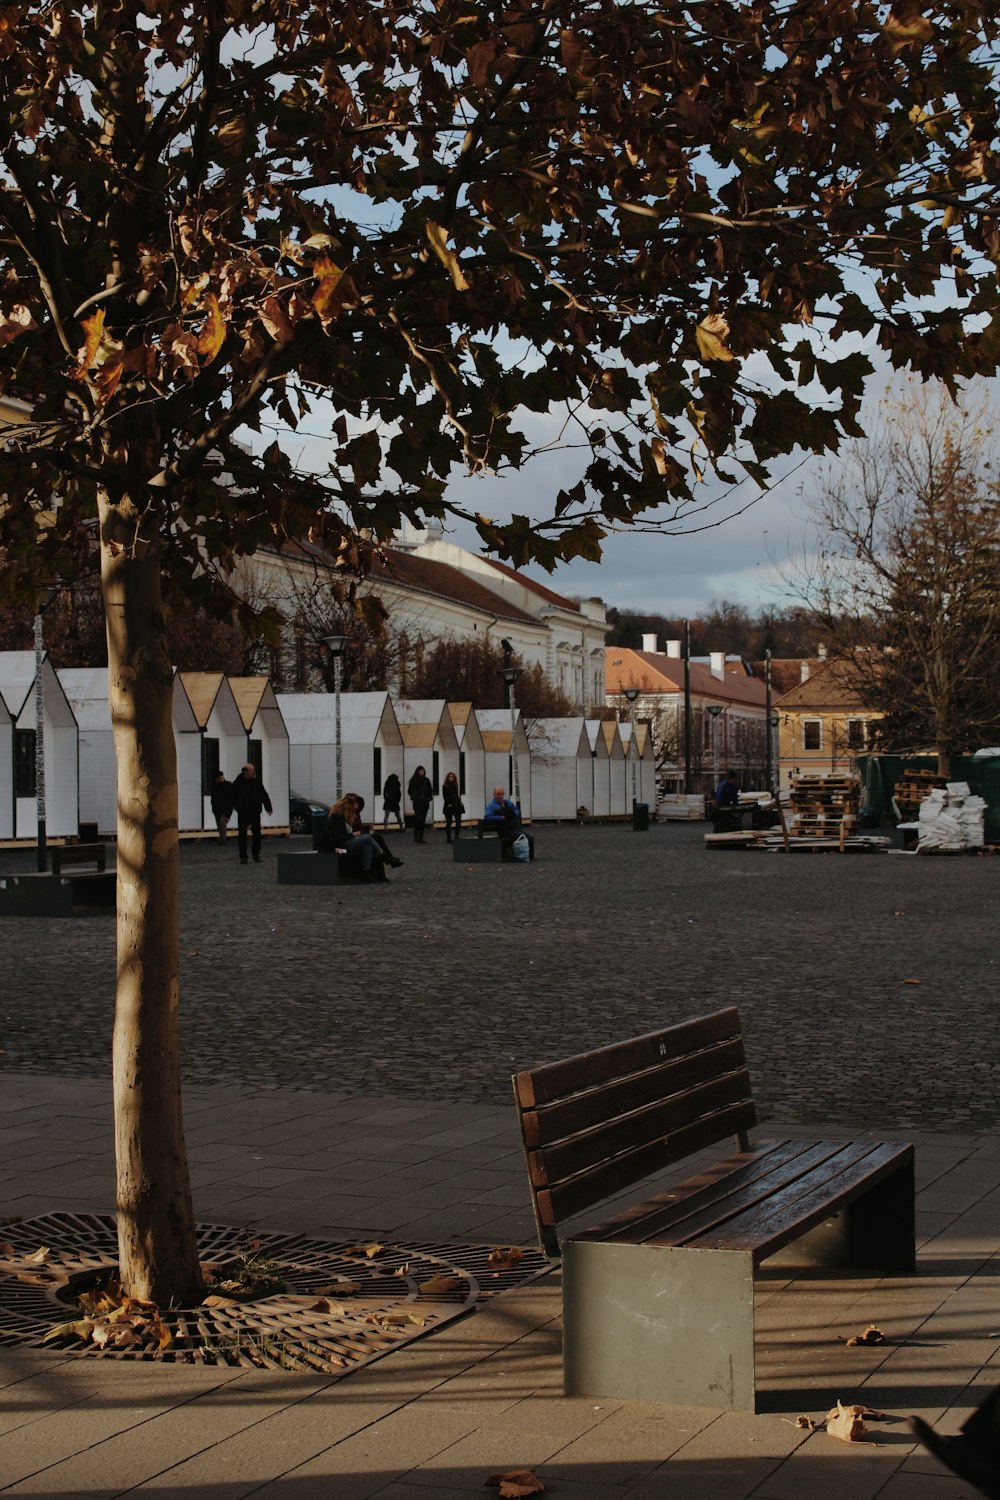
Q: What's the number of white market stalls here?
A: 14